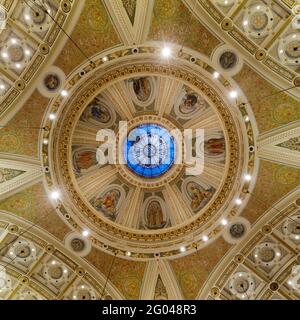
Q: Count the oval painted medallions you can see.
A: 8